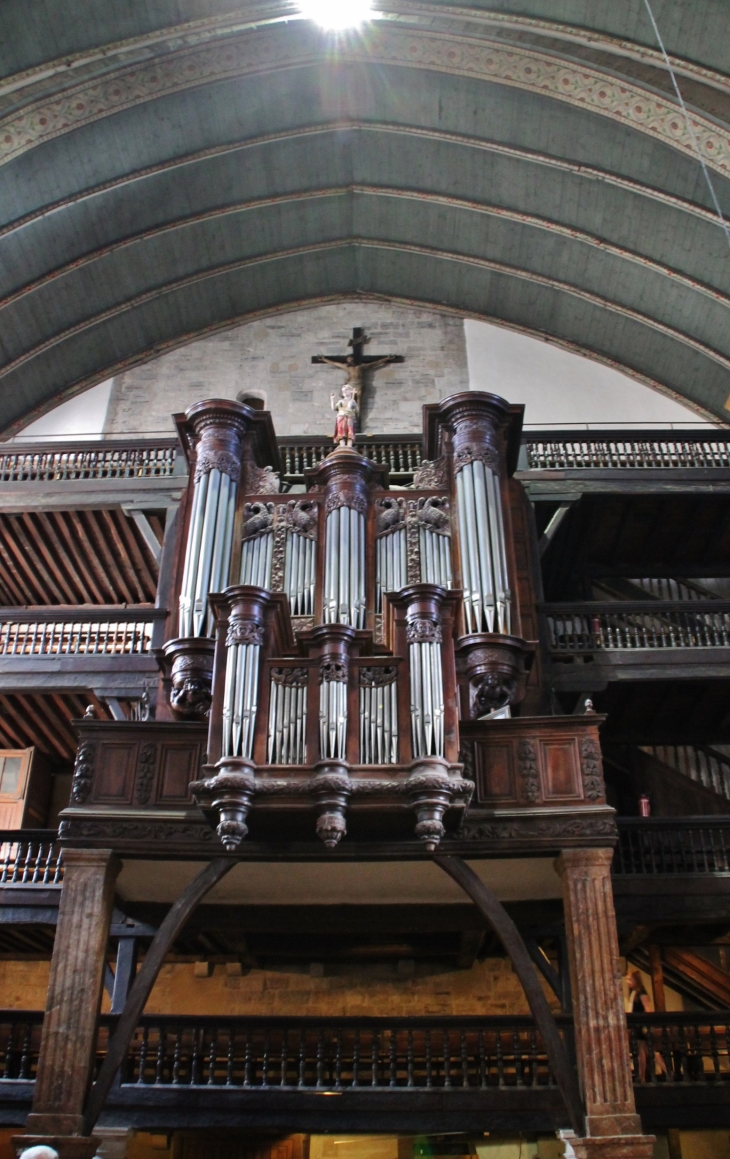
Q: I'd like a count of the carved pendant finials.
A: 3